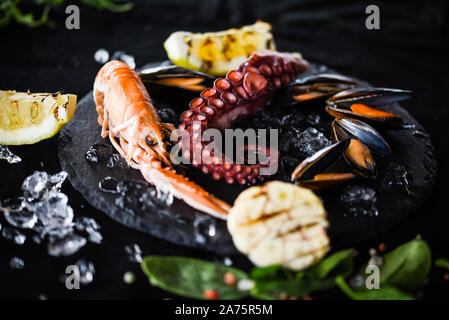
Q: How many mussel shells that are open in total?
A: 5